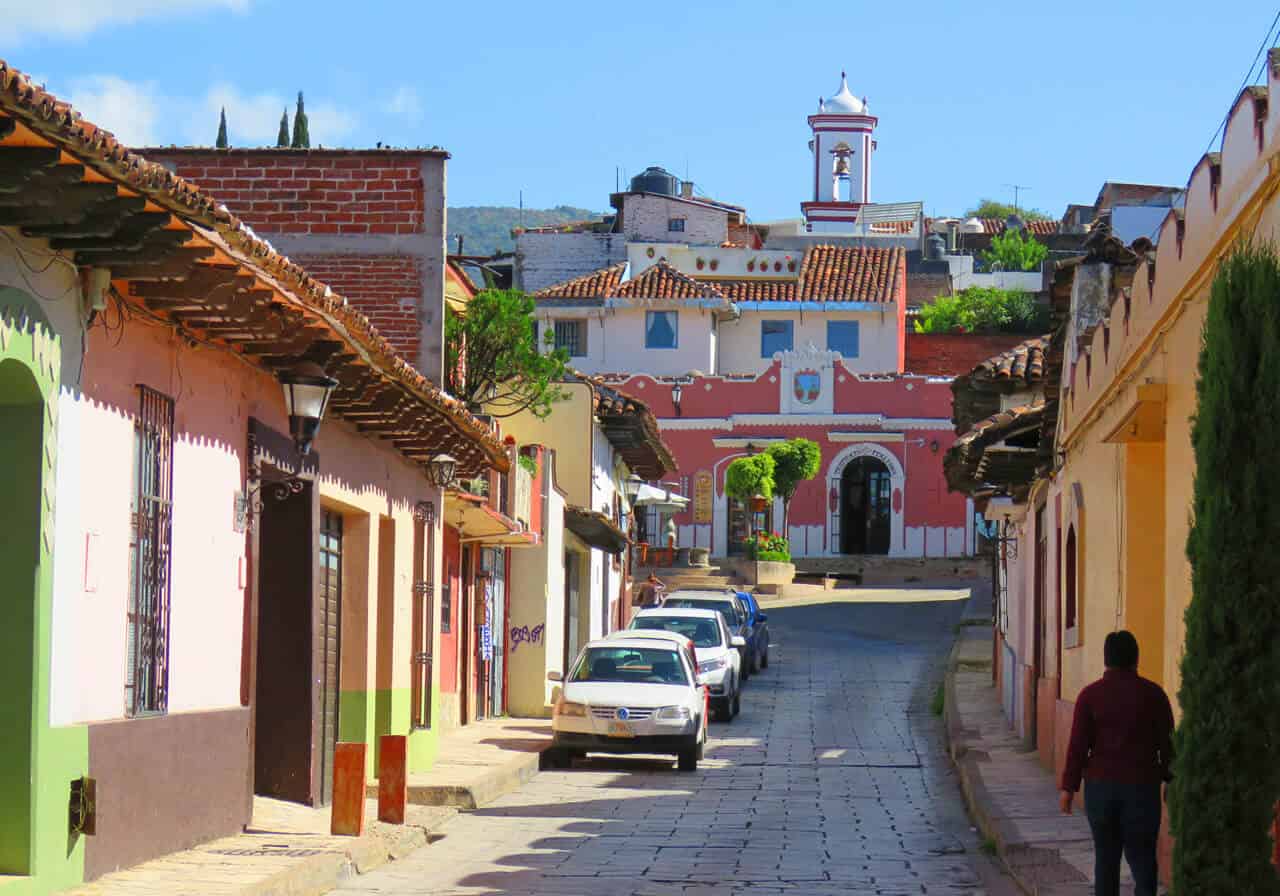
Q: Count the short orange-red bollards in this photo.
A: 2